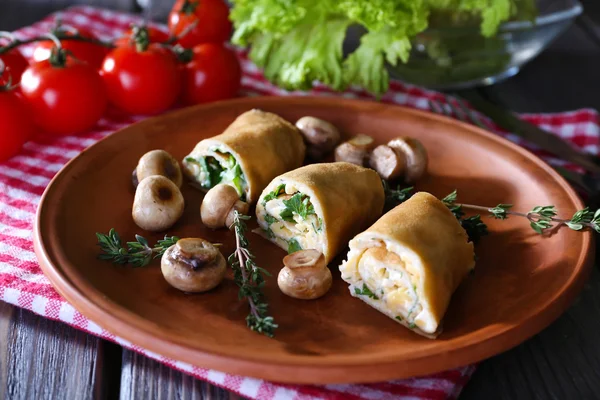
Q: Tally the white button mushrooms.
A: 8